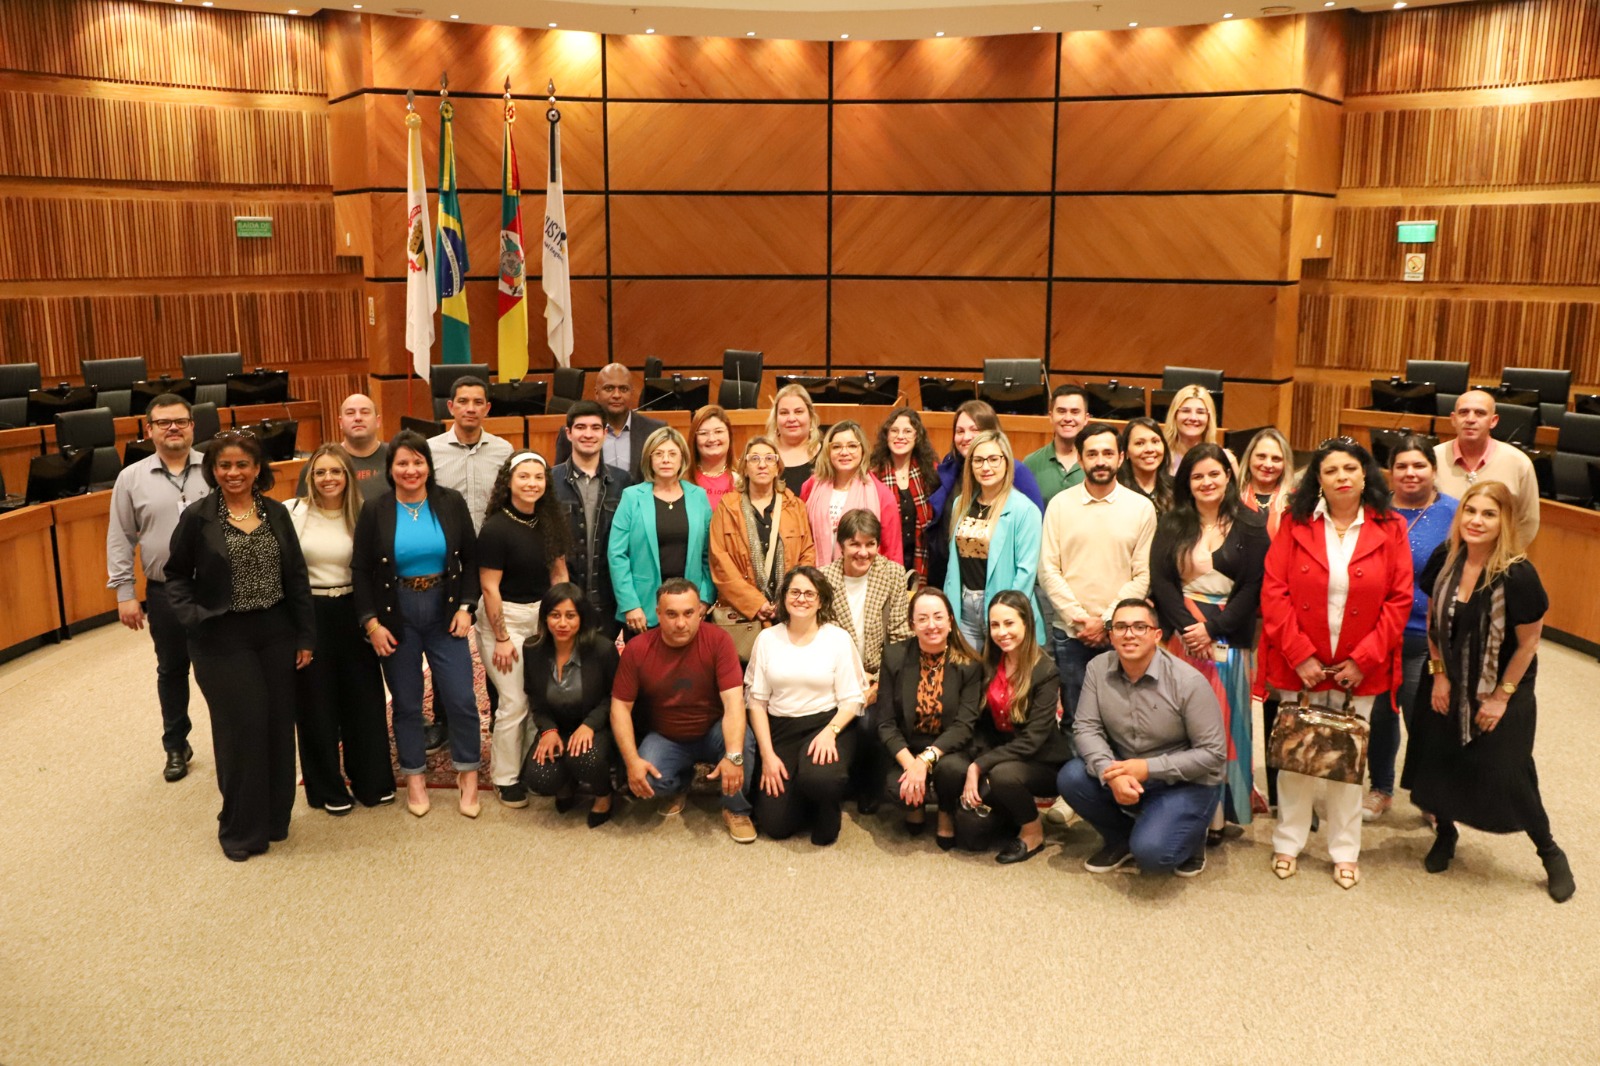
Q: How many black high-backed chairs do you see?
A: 15